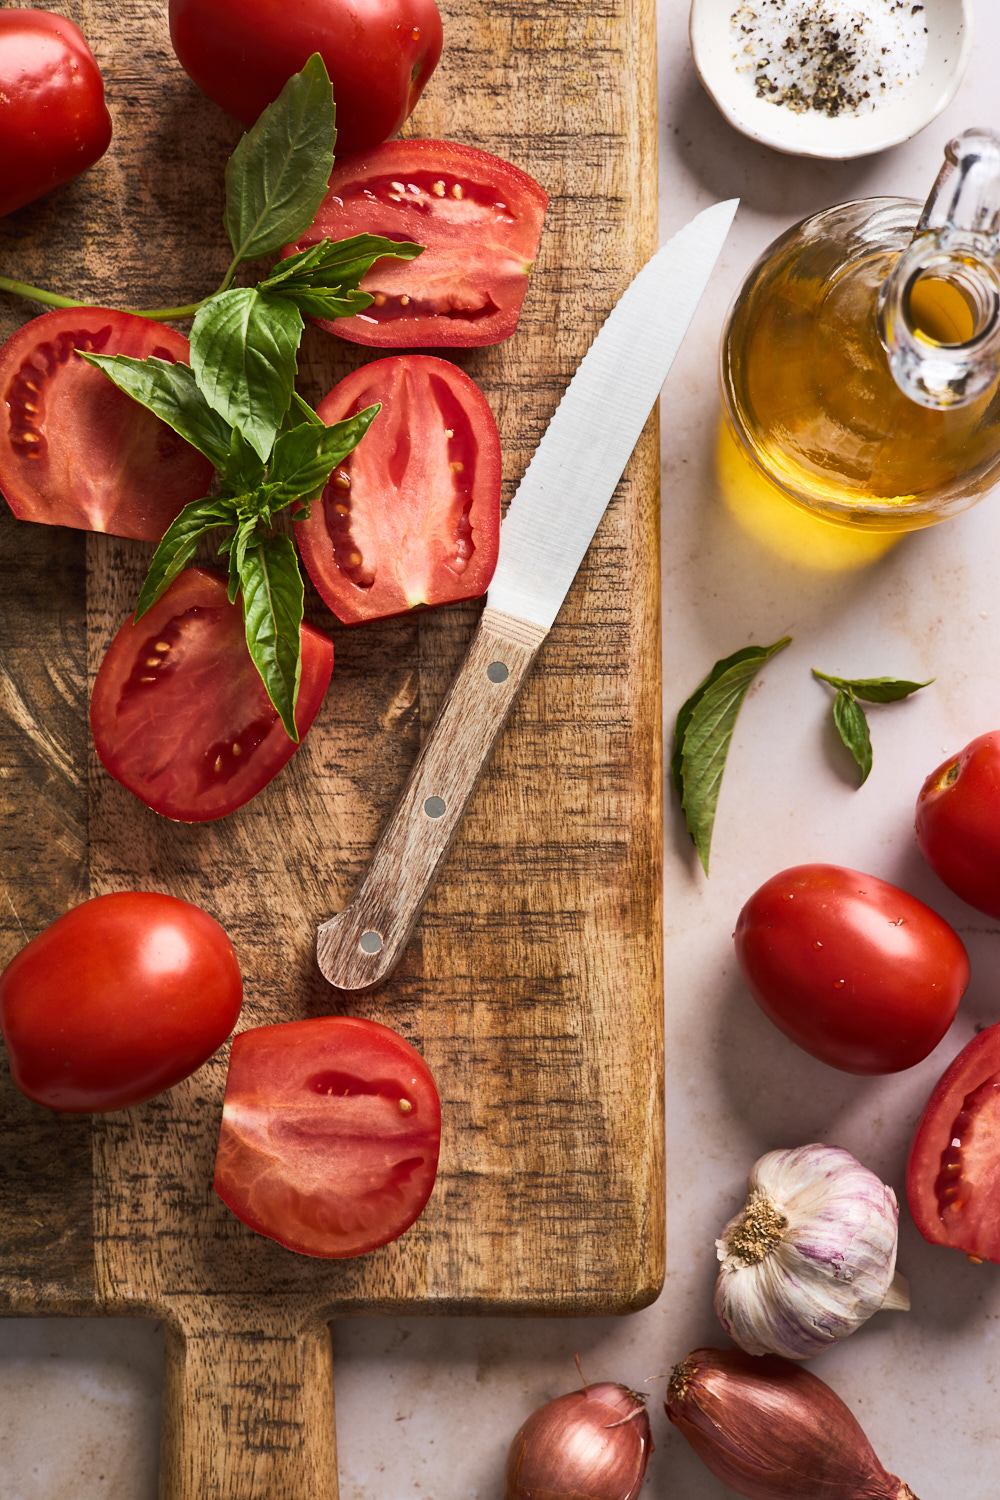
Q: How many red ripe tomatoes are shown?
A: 11